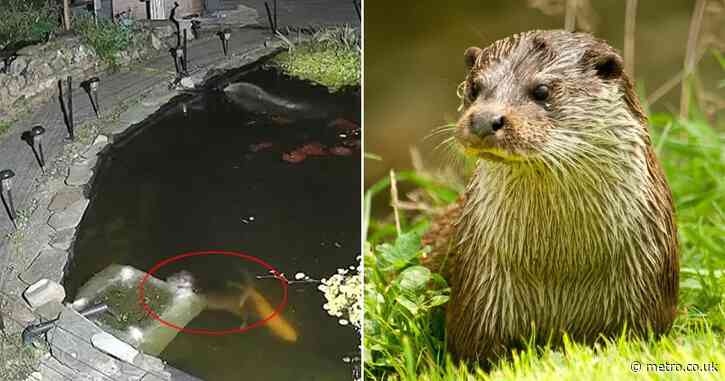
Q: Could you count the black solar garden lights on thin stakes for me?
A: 5